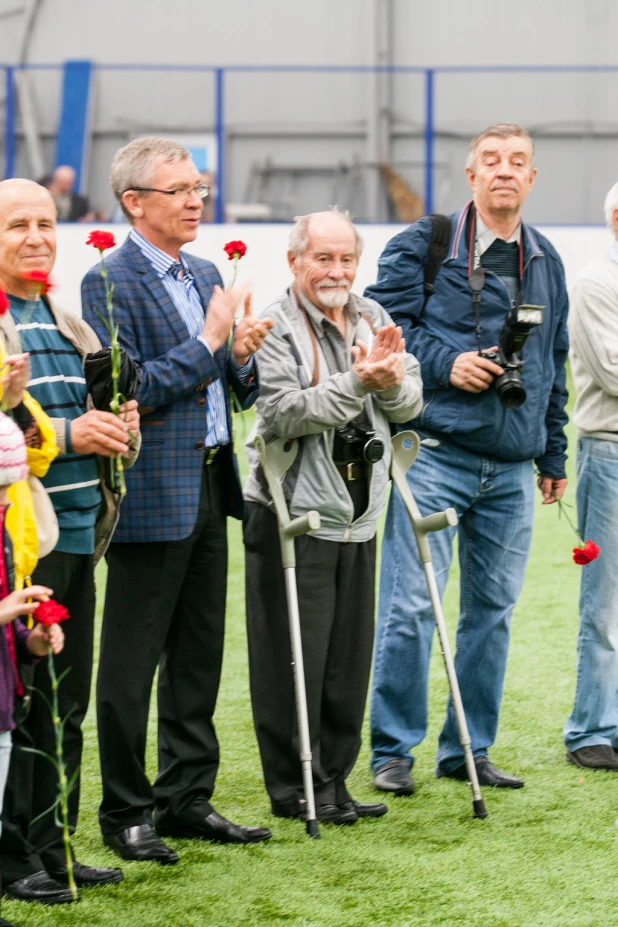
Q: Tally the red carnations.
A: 6